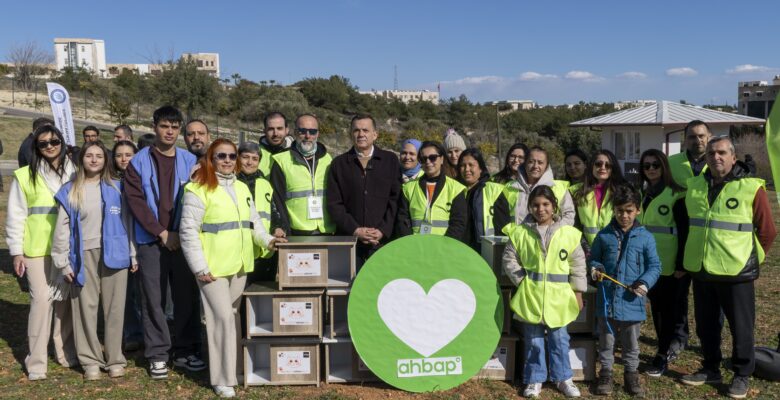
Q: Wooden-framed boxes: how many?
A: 10